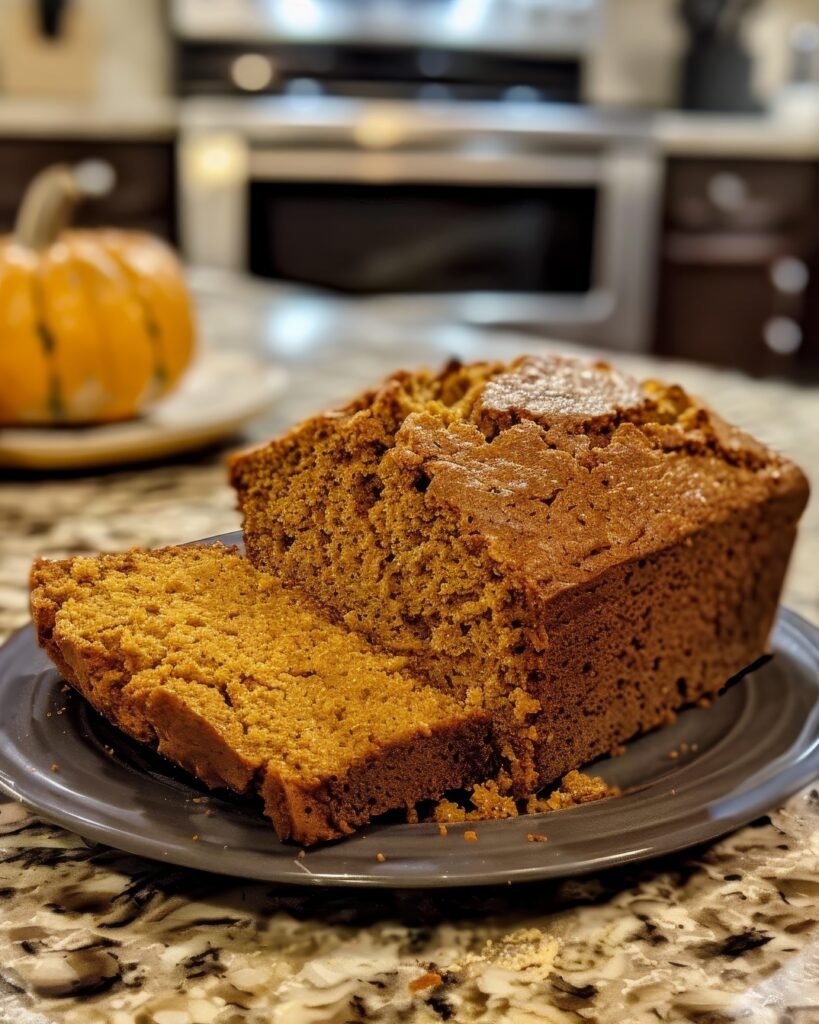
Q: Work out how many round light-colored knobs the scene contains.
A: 4